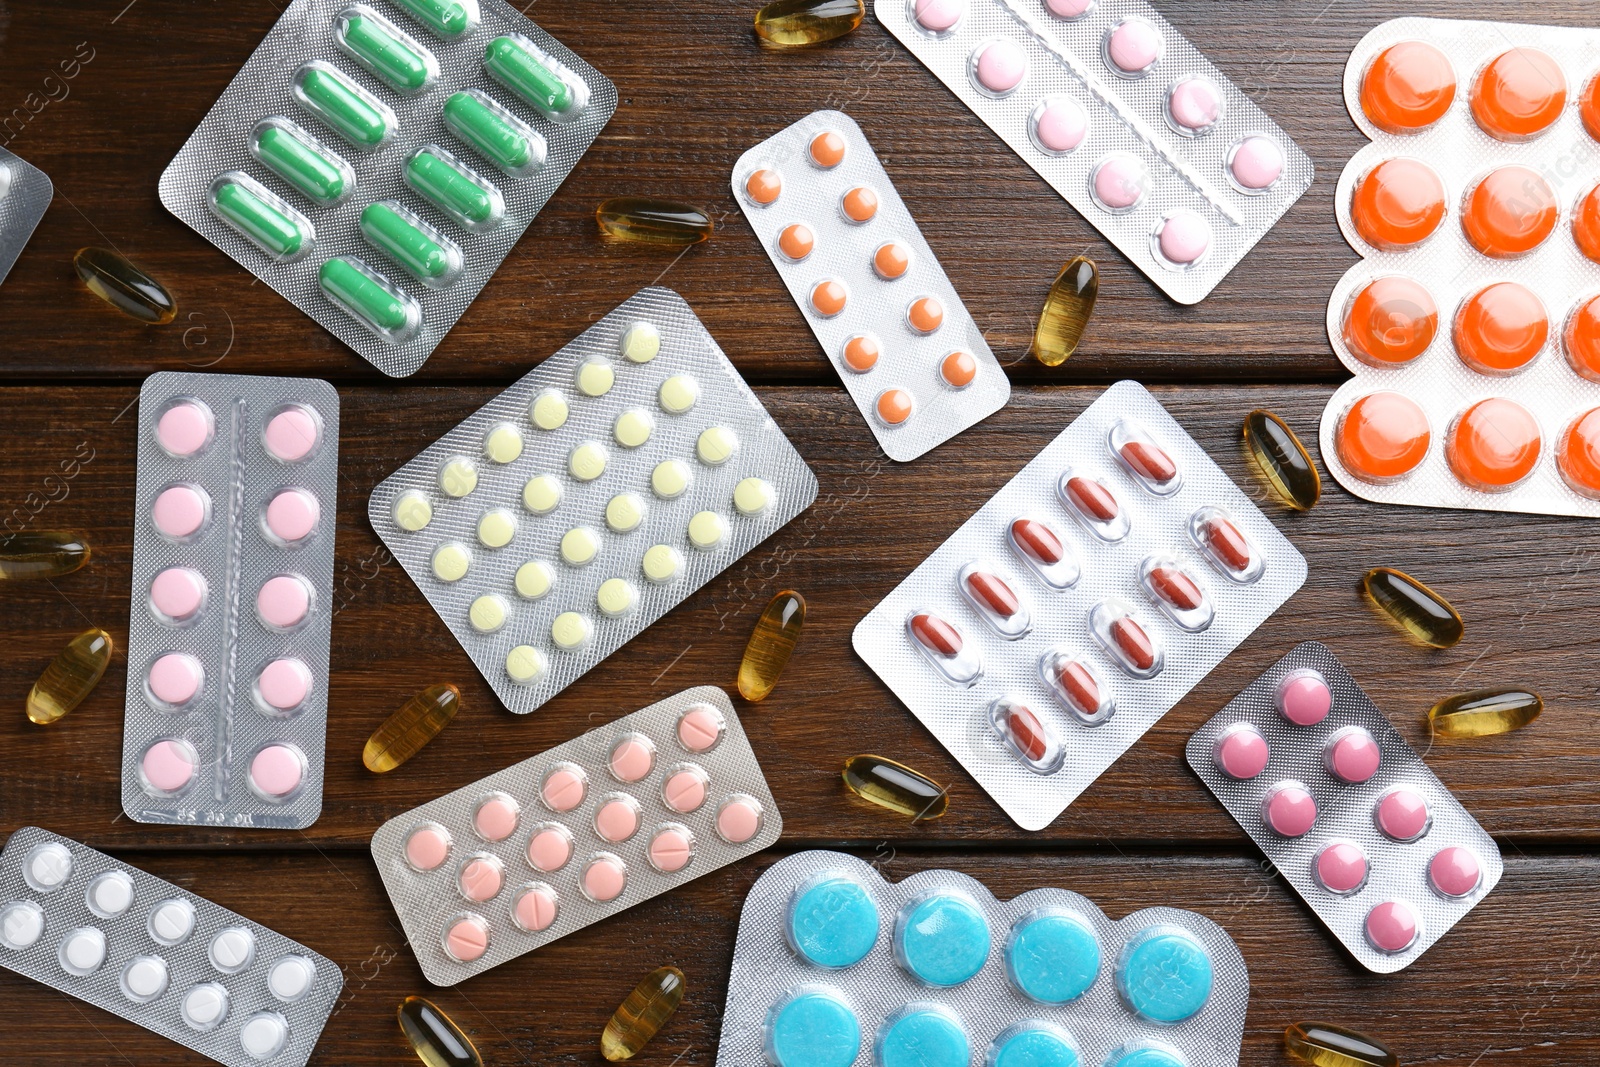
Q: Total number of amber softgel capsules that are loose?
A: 15